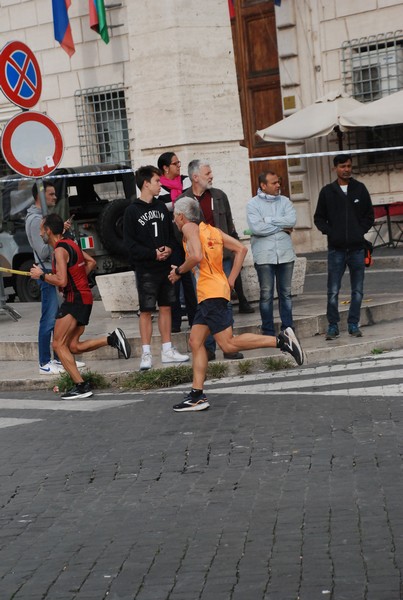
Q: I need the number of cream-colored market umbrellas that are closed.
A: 0